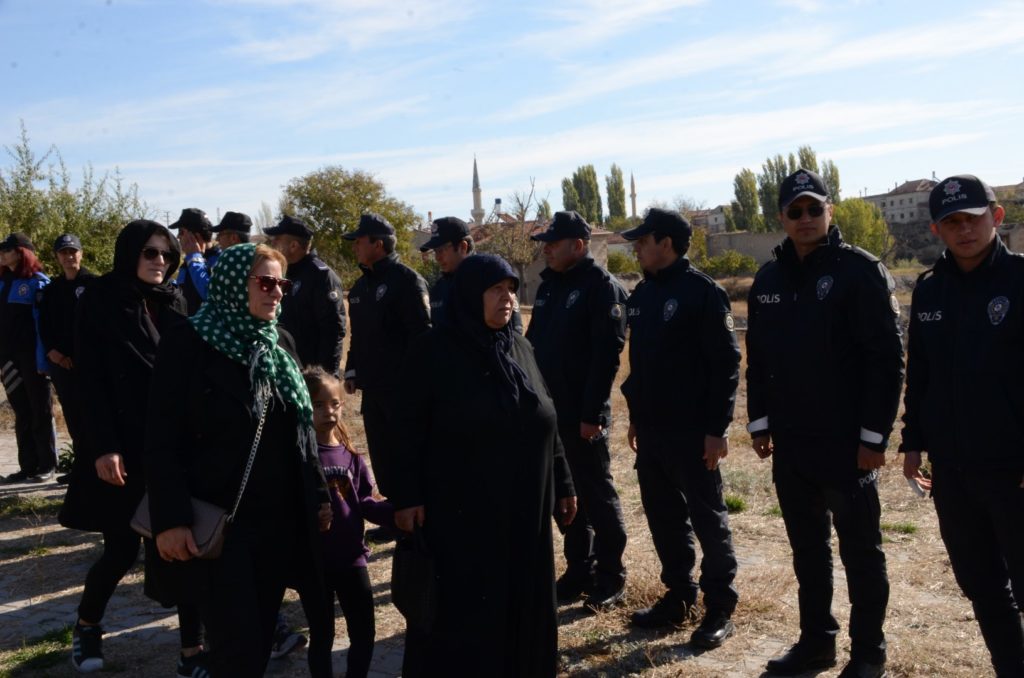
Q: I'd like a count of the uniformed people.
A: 11